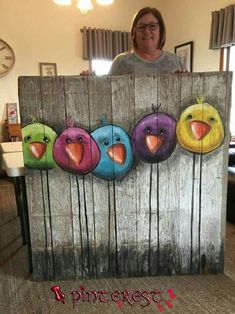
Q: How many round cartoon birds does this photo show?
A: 5